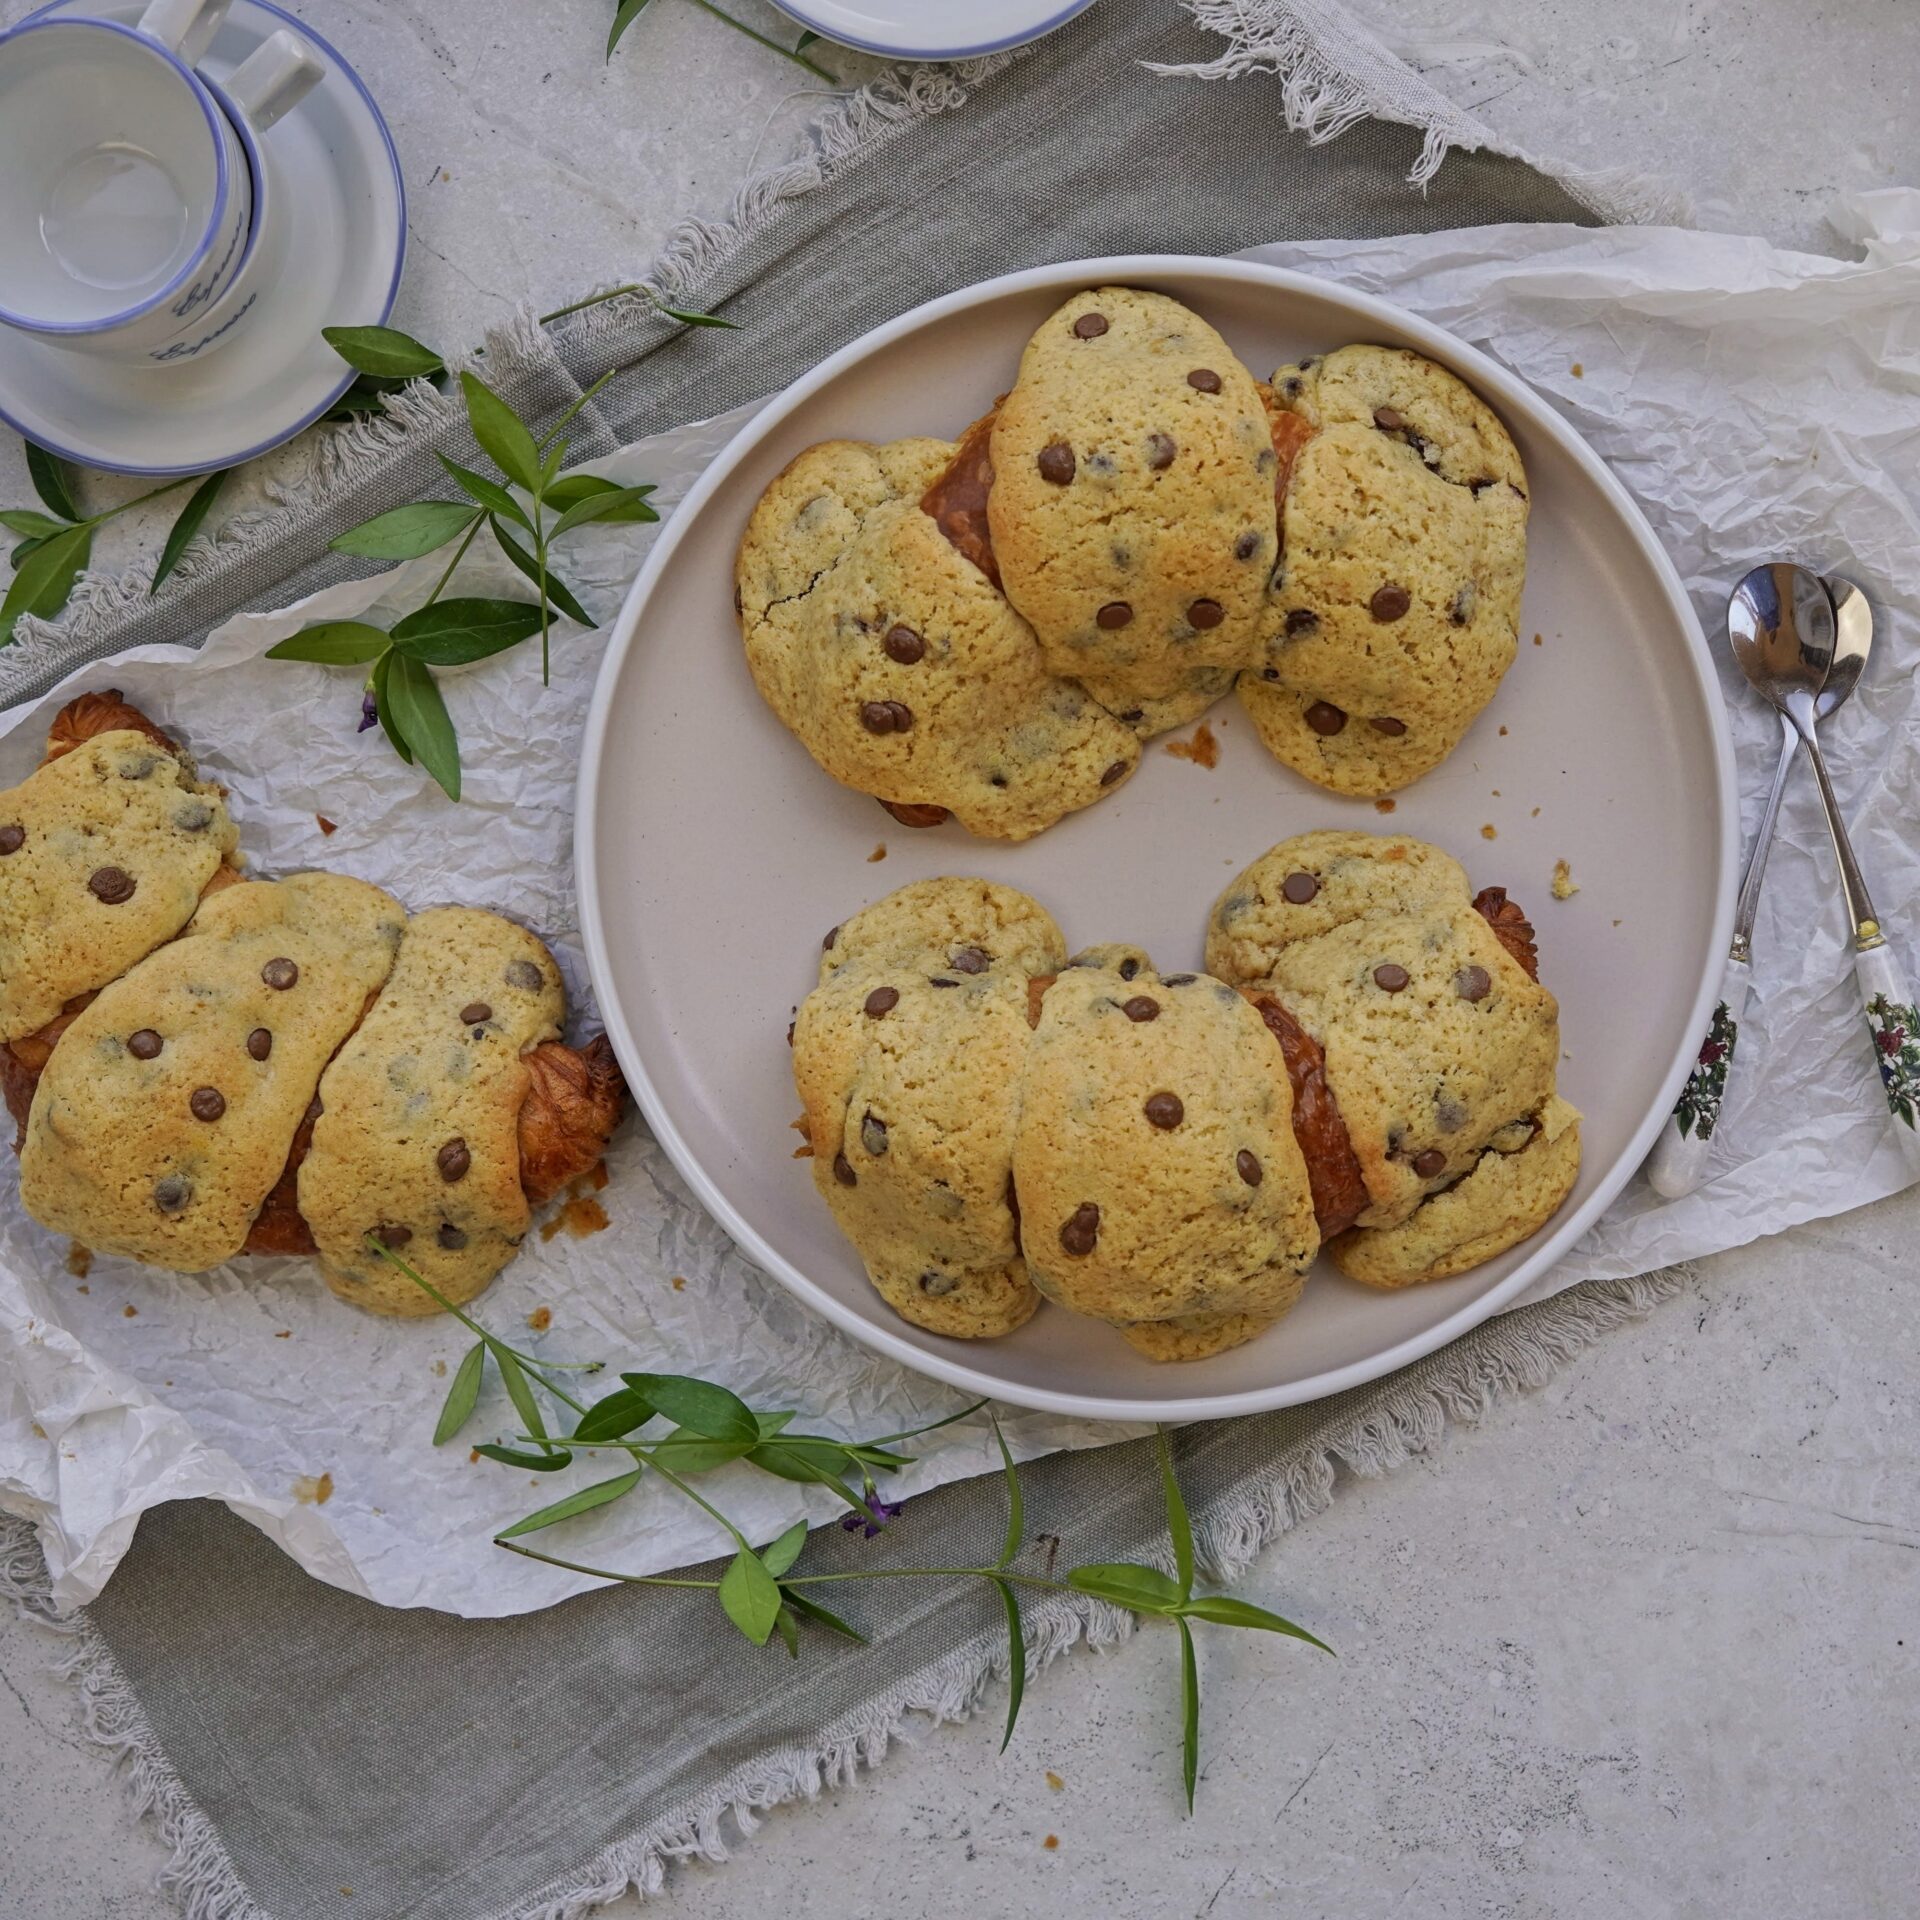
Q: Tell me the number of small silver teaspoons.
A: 2